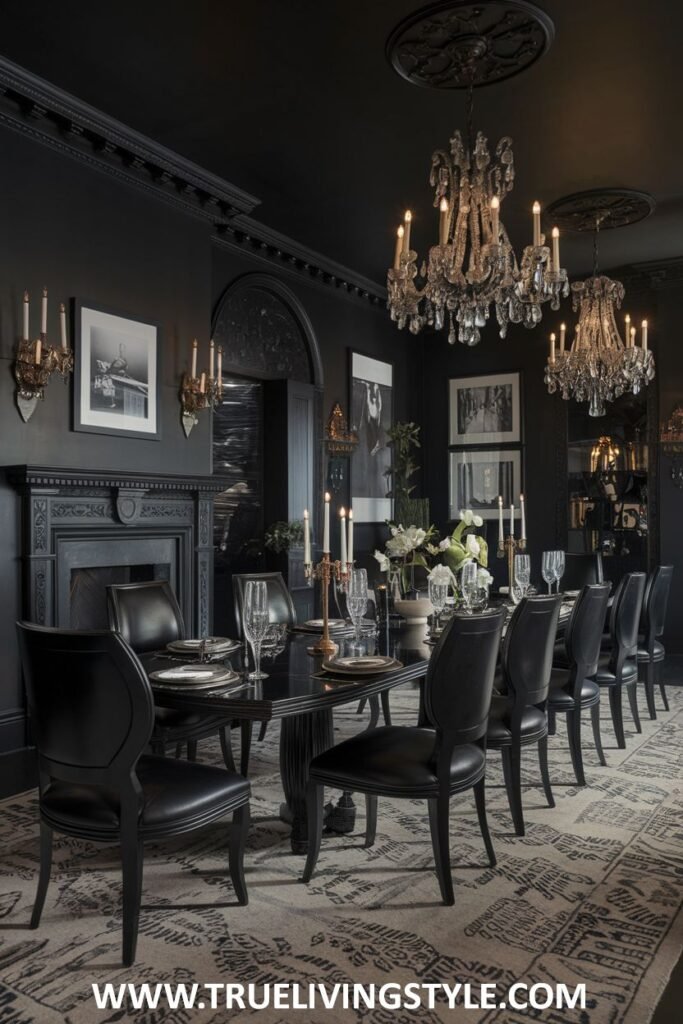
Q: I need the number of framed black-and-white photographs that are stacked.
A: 2